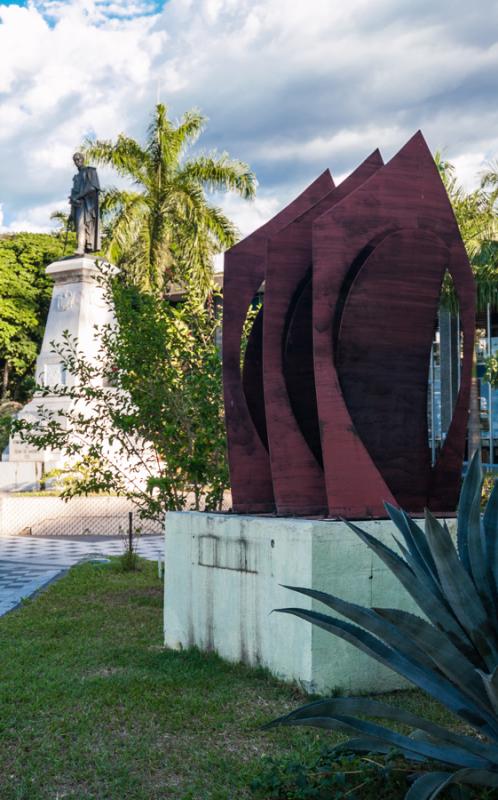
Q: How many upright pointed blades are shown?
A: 3